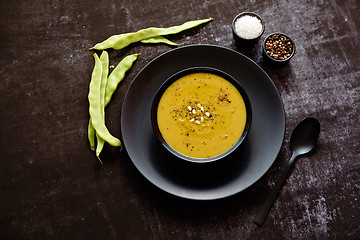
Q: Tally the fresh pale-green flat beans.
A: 5